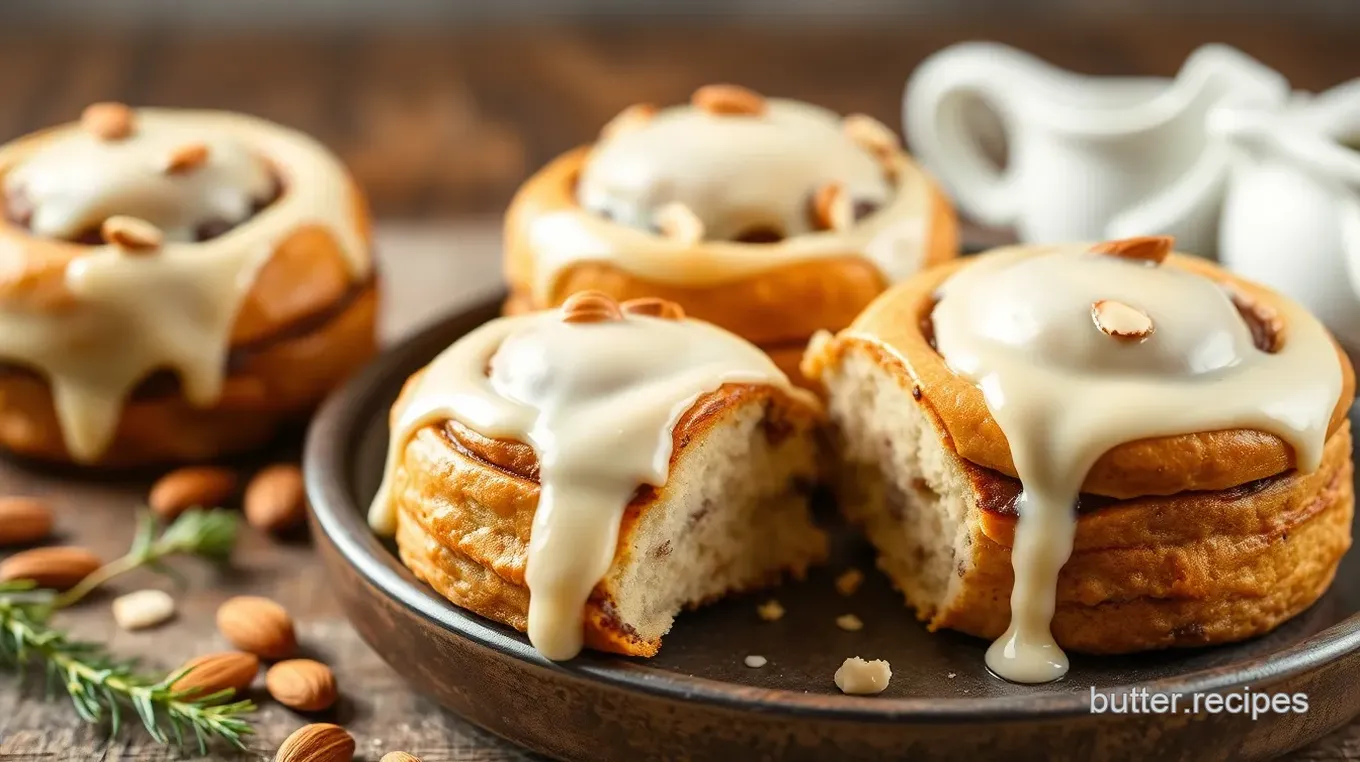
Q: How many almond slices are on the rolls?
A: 12